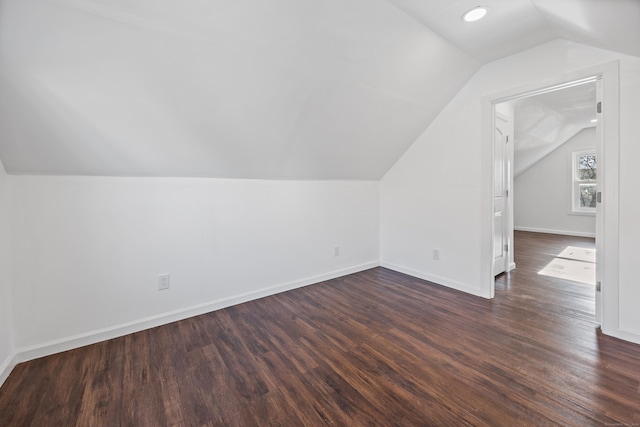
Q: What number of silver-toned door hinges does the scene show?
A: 6